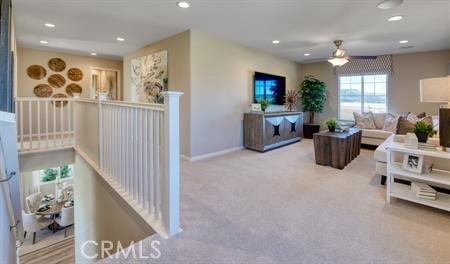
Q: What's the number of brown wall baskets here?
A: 7